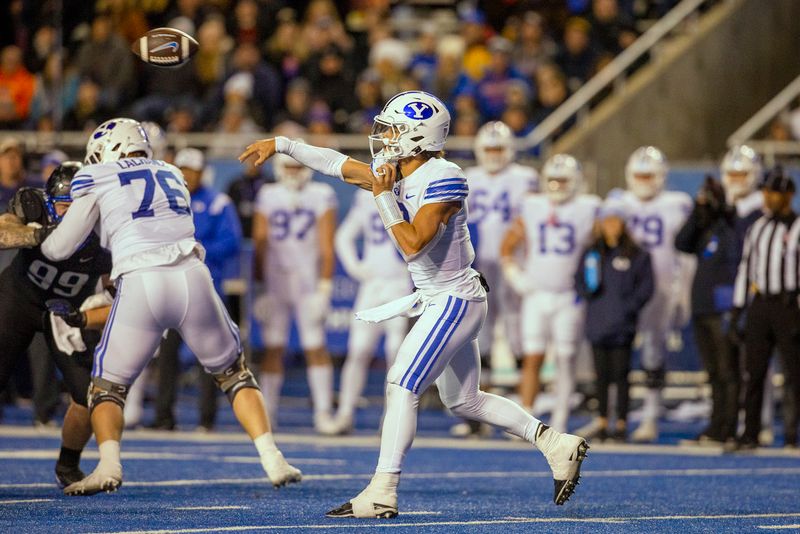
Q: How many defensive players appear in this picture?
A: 1